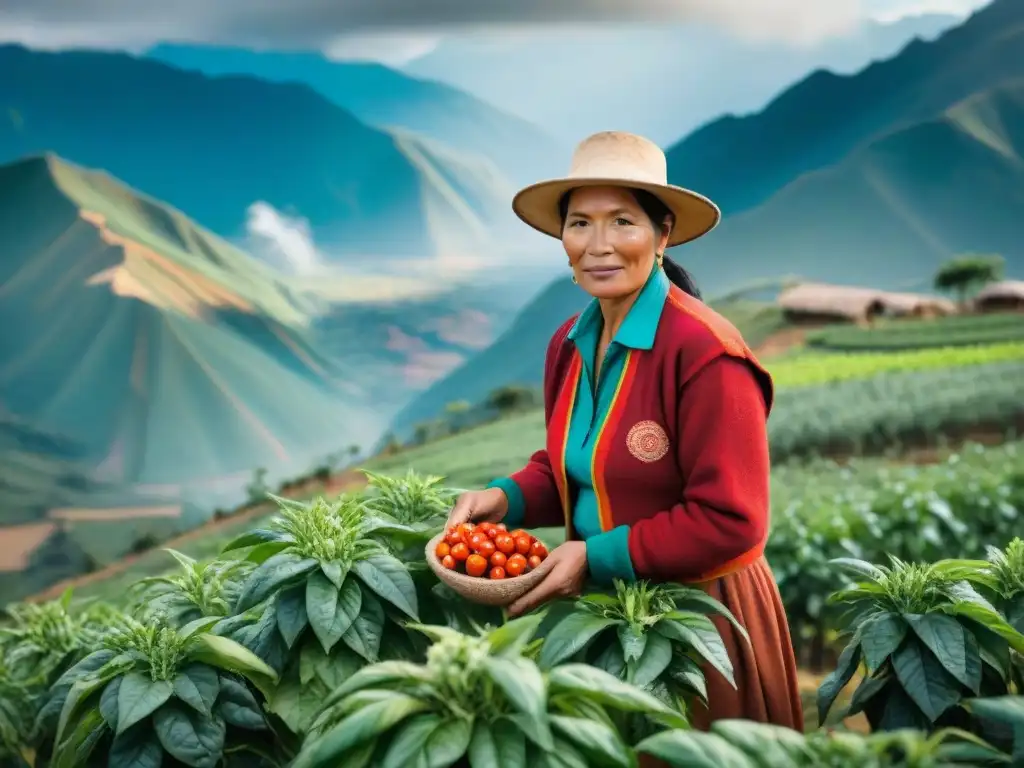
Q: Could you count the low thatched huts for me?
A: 3